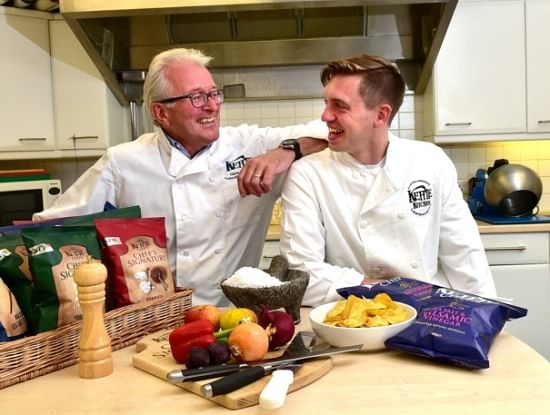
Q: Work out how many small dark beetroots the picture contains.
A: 2